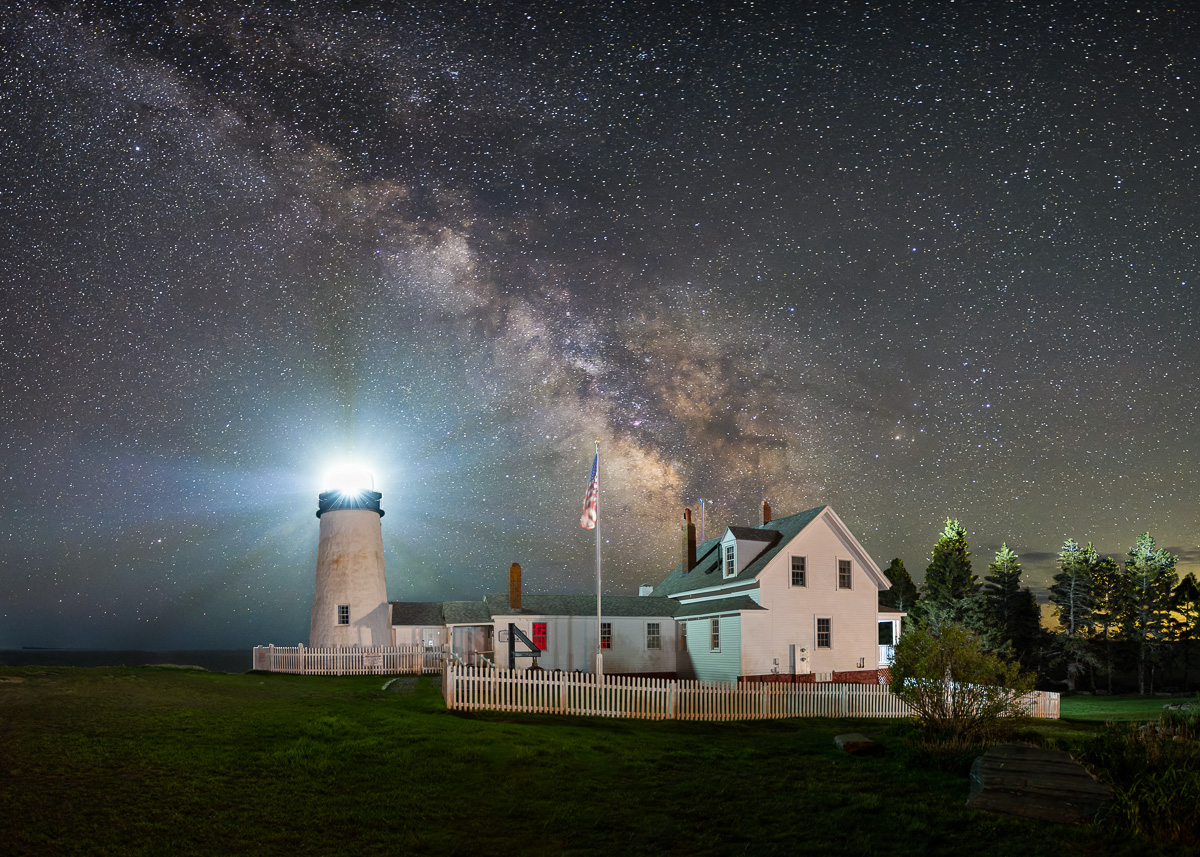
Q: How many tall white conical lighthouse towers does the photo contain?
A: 1